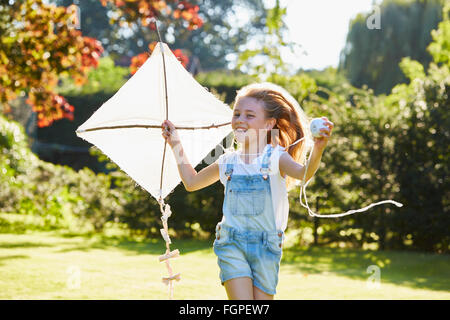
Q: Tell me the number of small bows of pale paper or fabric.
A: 4